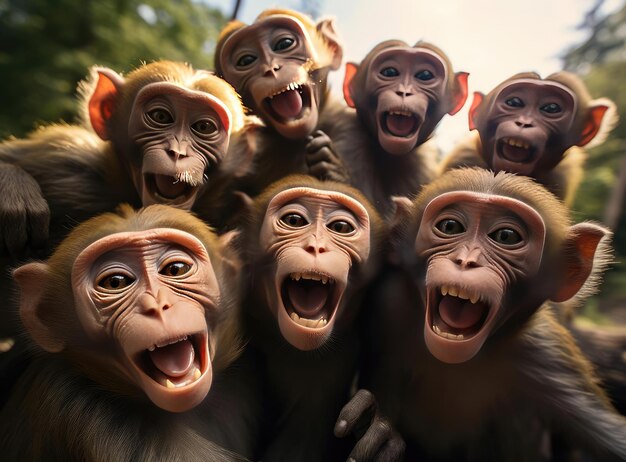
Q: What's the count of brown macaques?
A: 7